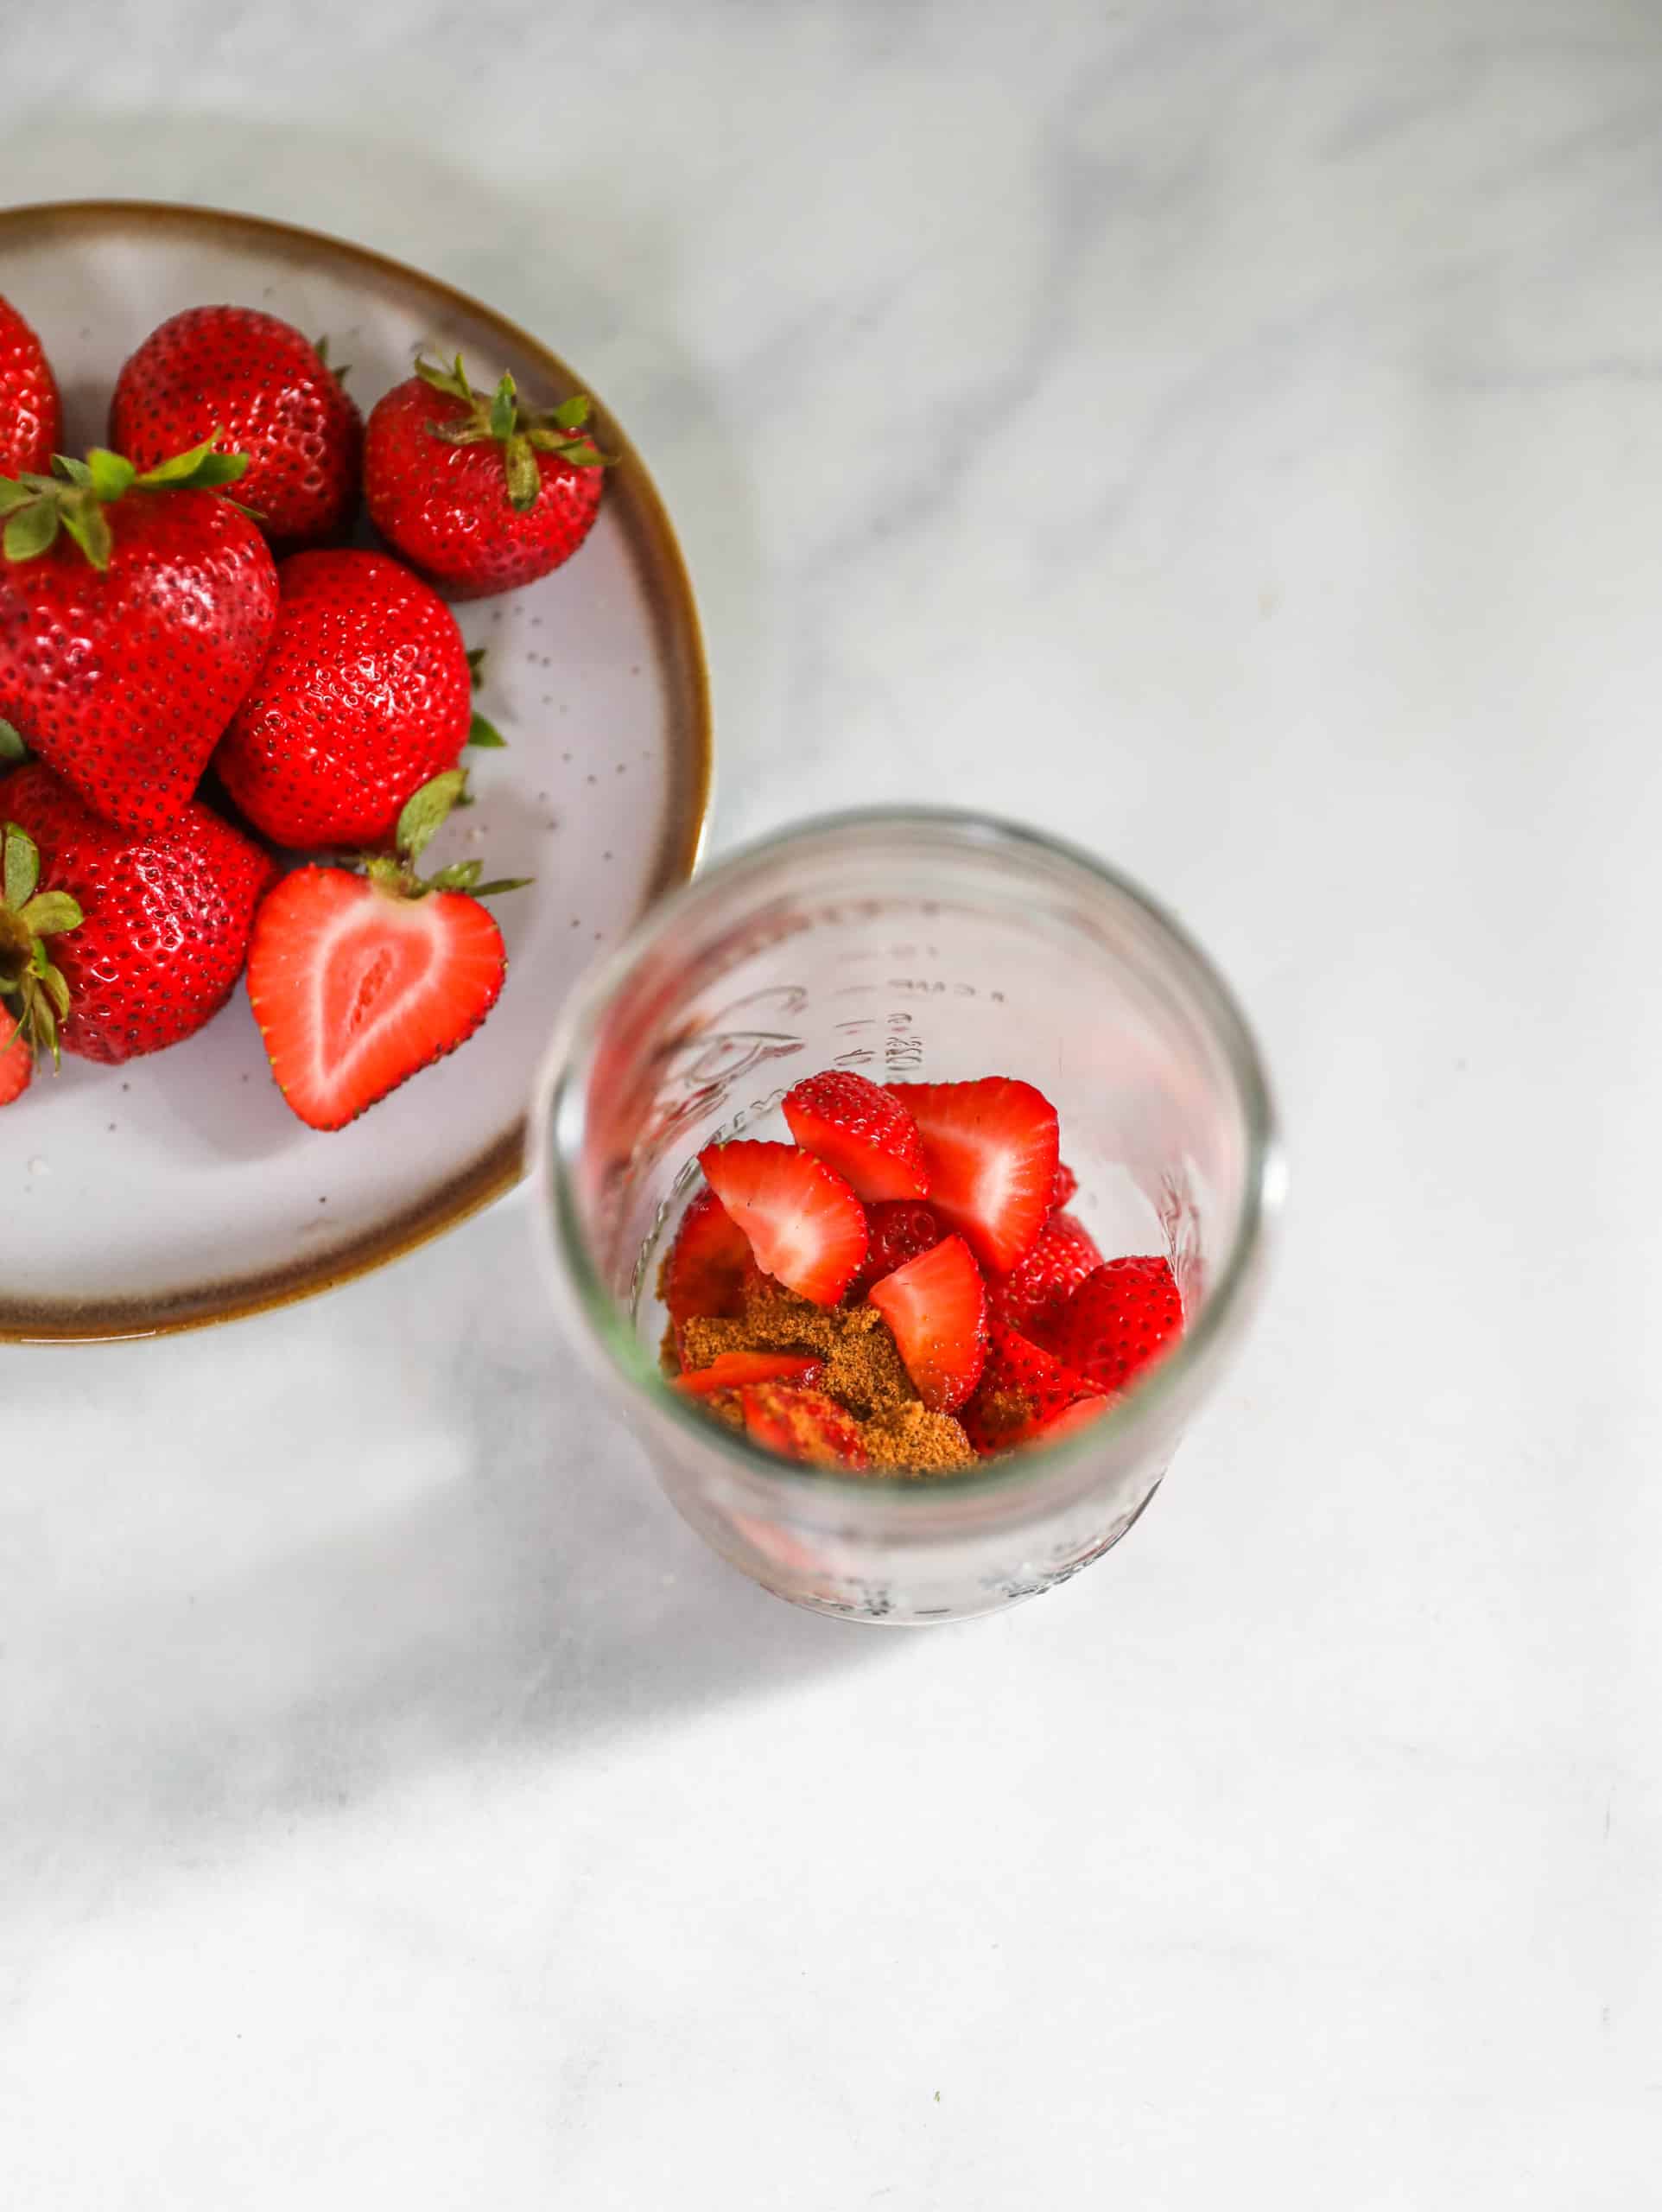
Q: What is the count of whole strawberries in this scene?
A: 6